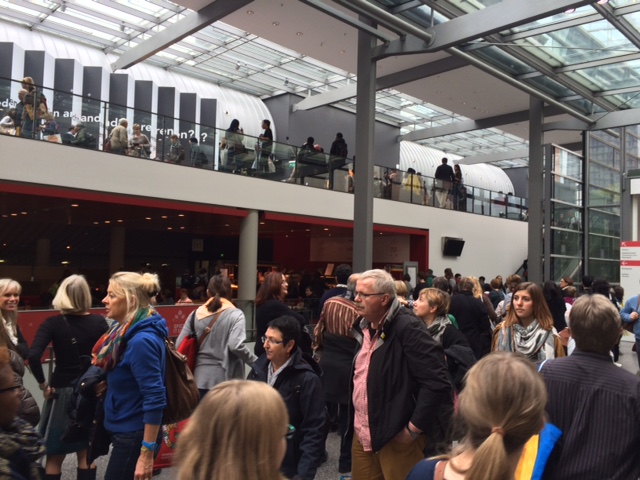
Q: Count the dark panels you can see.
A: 9